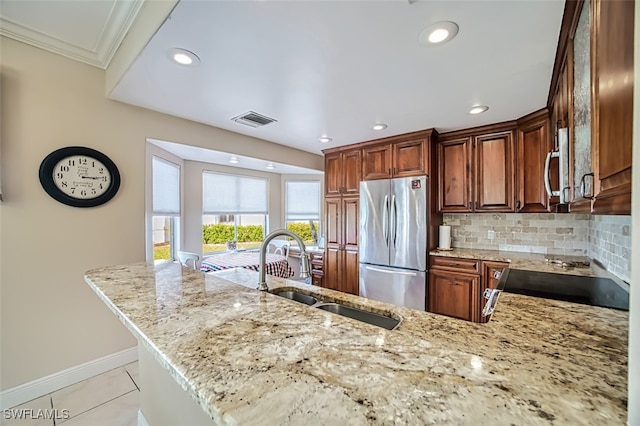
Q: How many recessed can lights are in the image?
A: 7